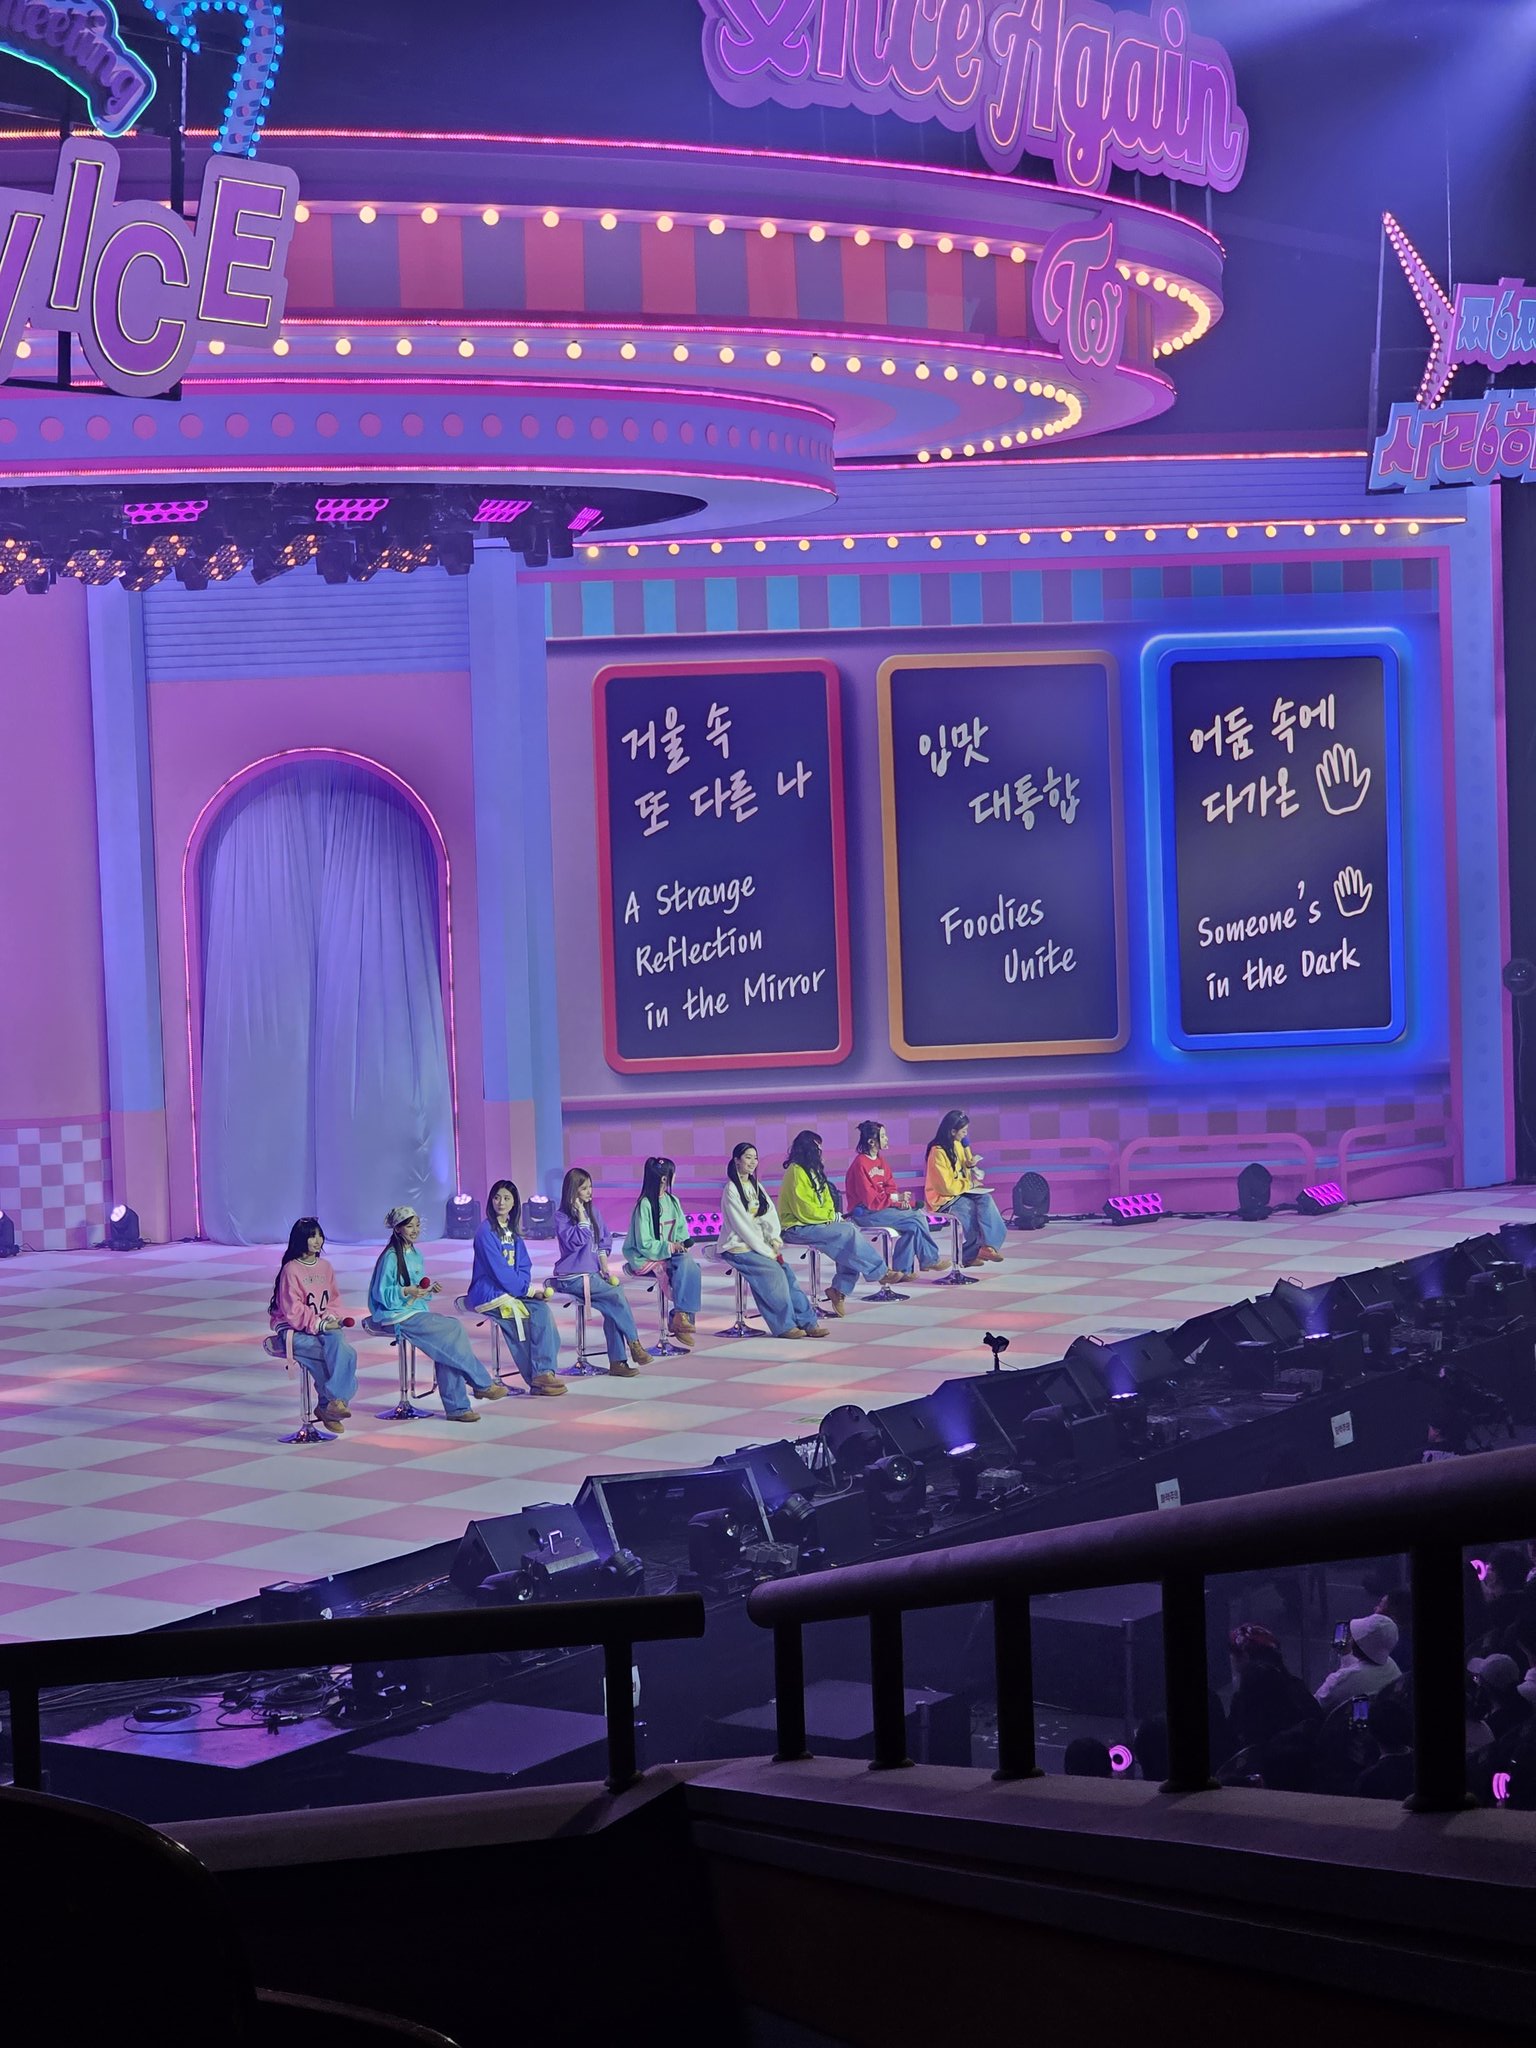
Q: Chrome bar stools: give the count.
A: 9